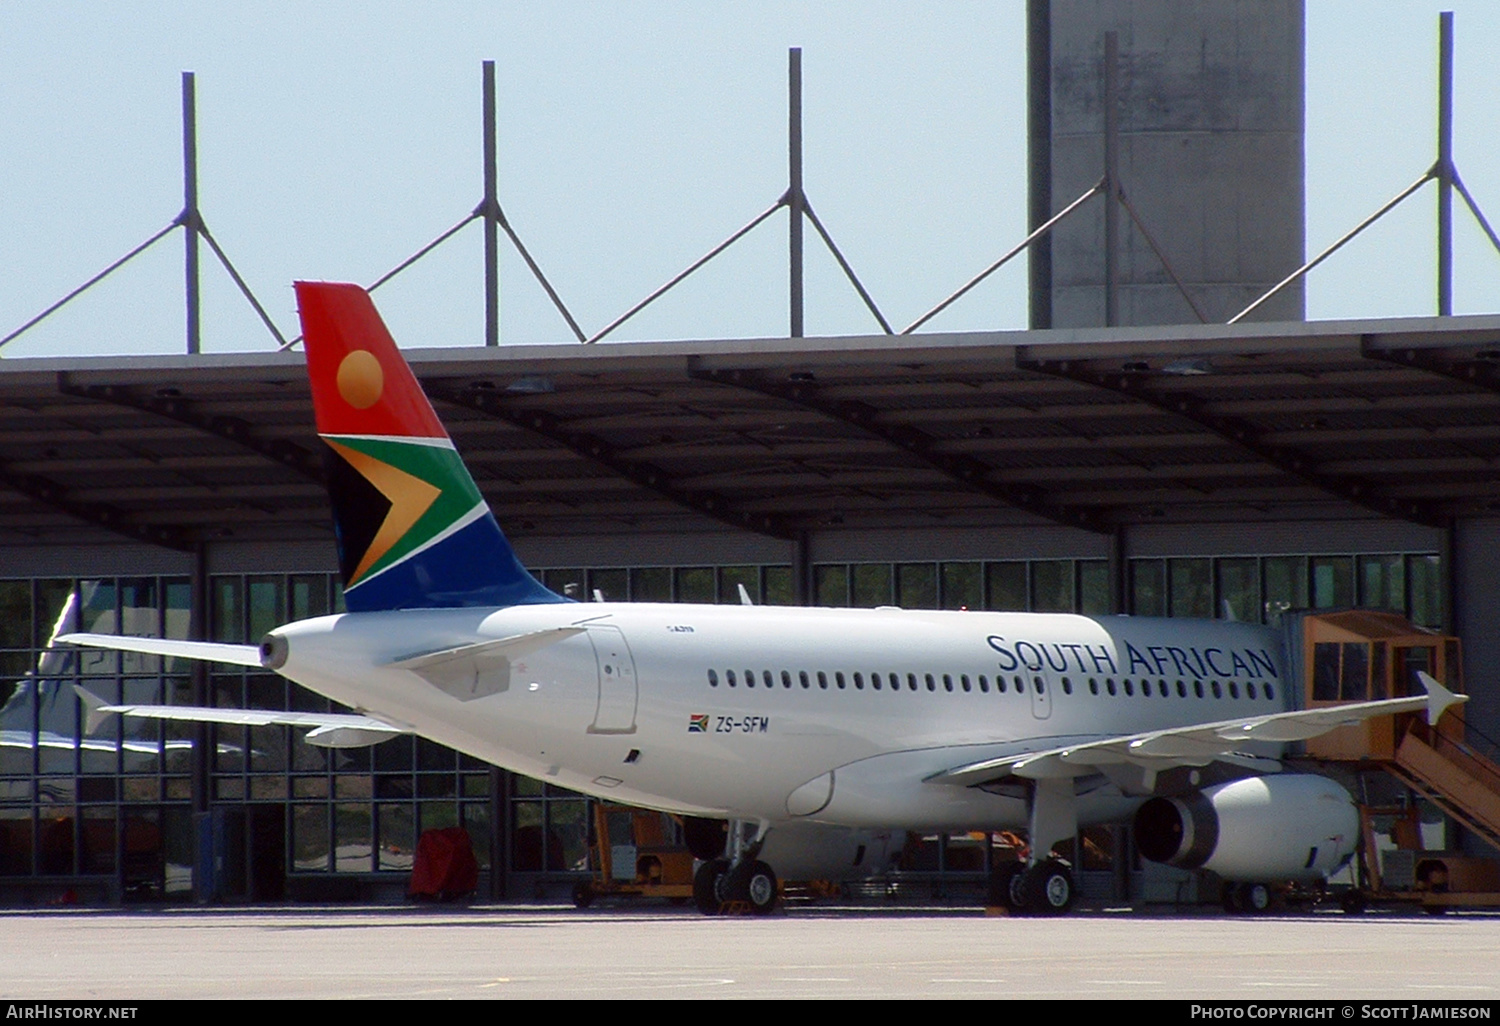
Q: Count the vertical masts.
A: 5